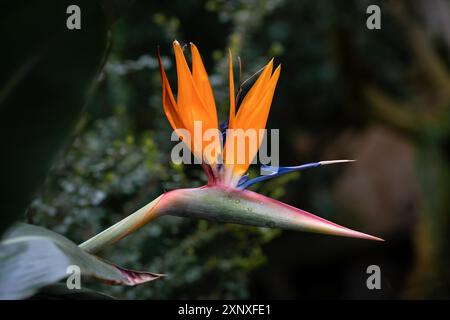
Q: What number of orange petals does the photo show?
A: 6